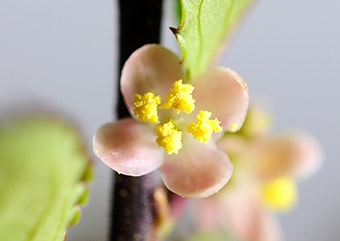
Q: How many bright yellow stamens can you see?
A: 4